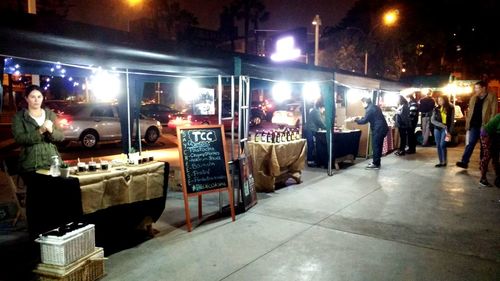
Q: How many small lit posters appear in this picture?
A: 1